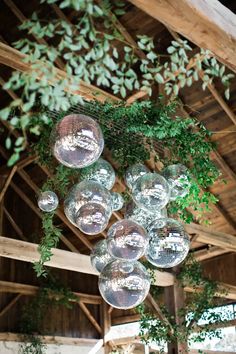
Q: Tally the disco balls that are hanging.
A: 14